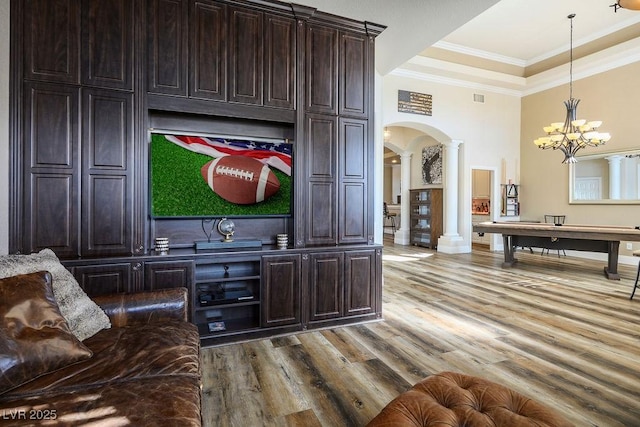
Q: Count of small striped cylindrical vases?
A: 2